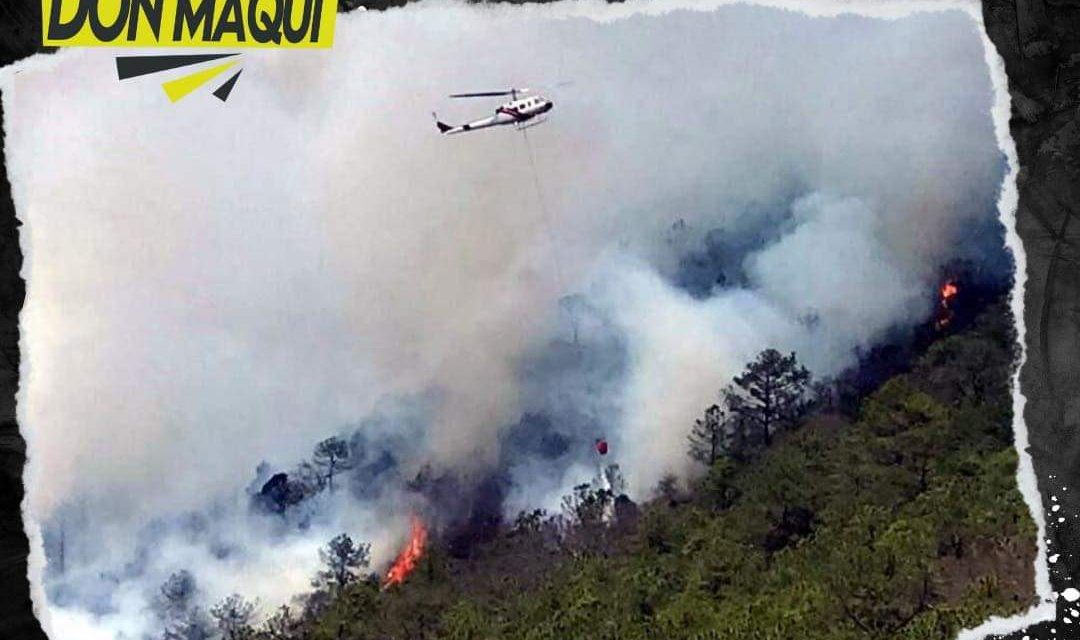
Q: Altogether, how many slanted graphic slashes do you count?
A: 3